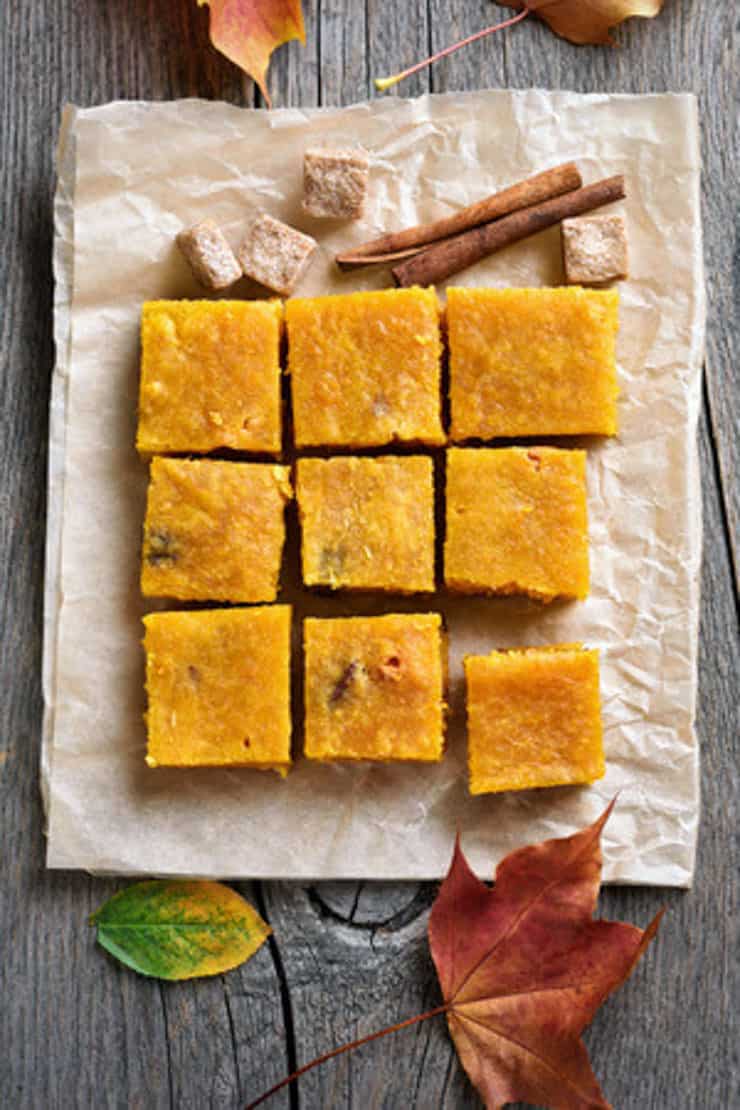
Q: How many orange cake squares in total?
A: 9